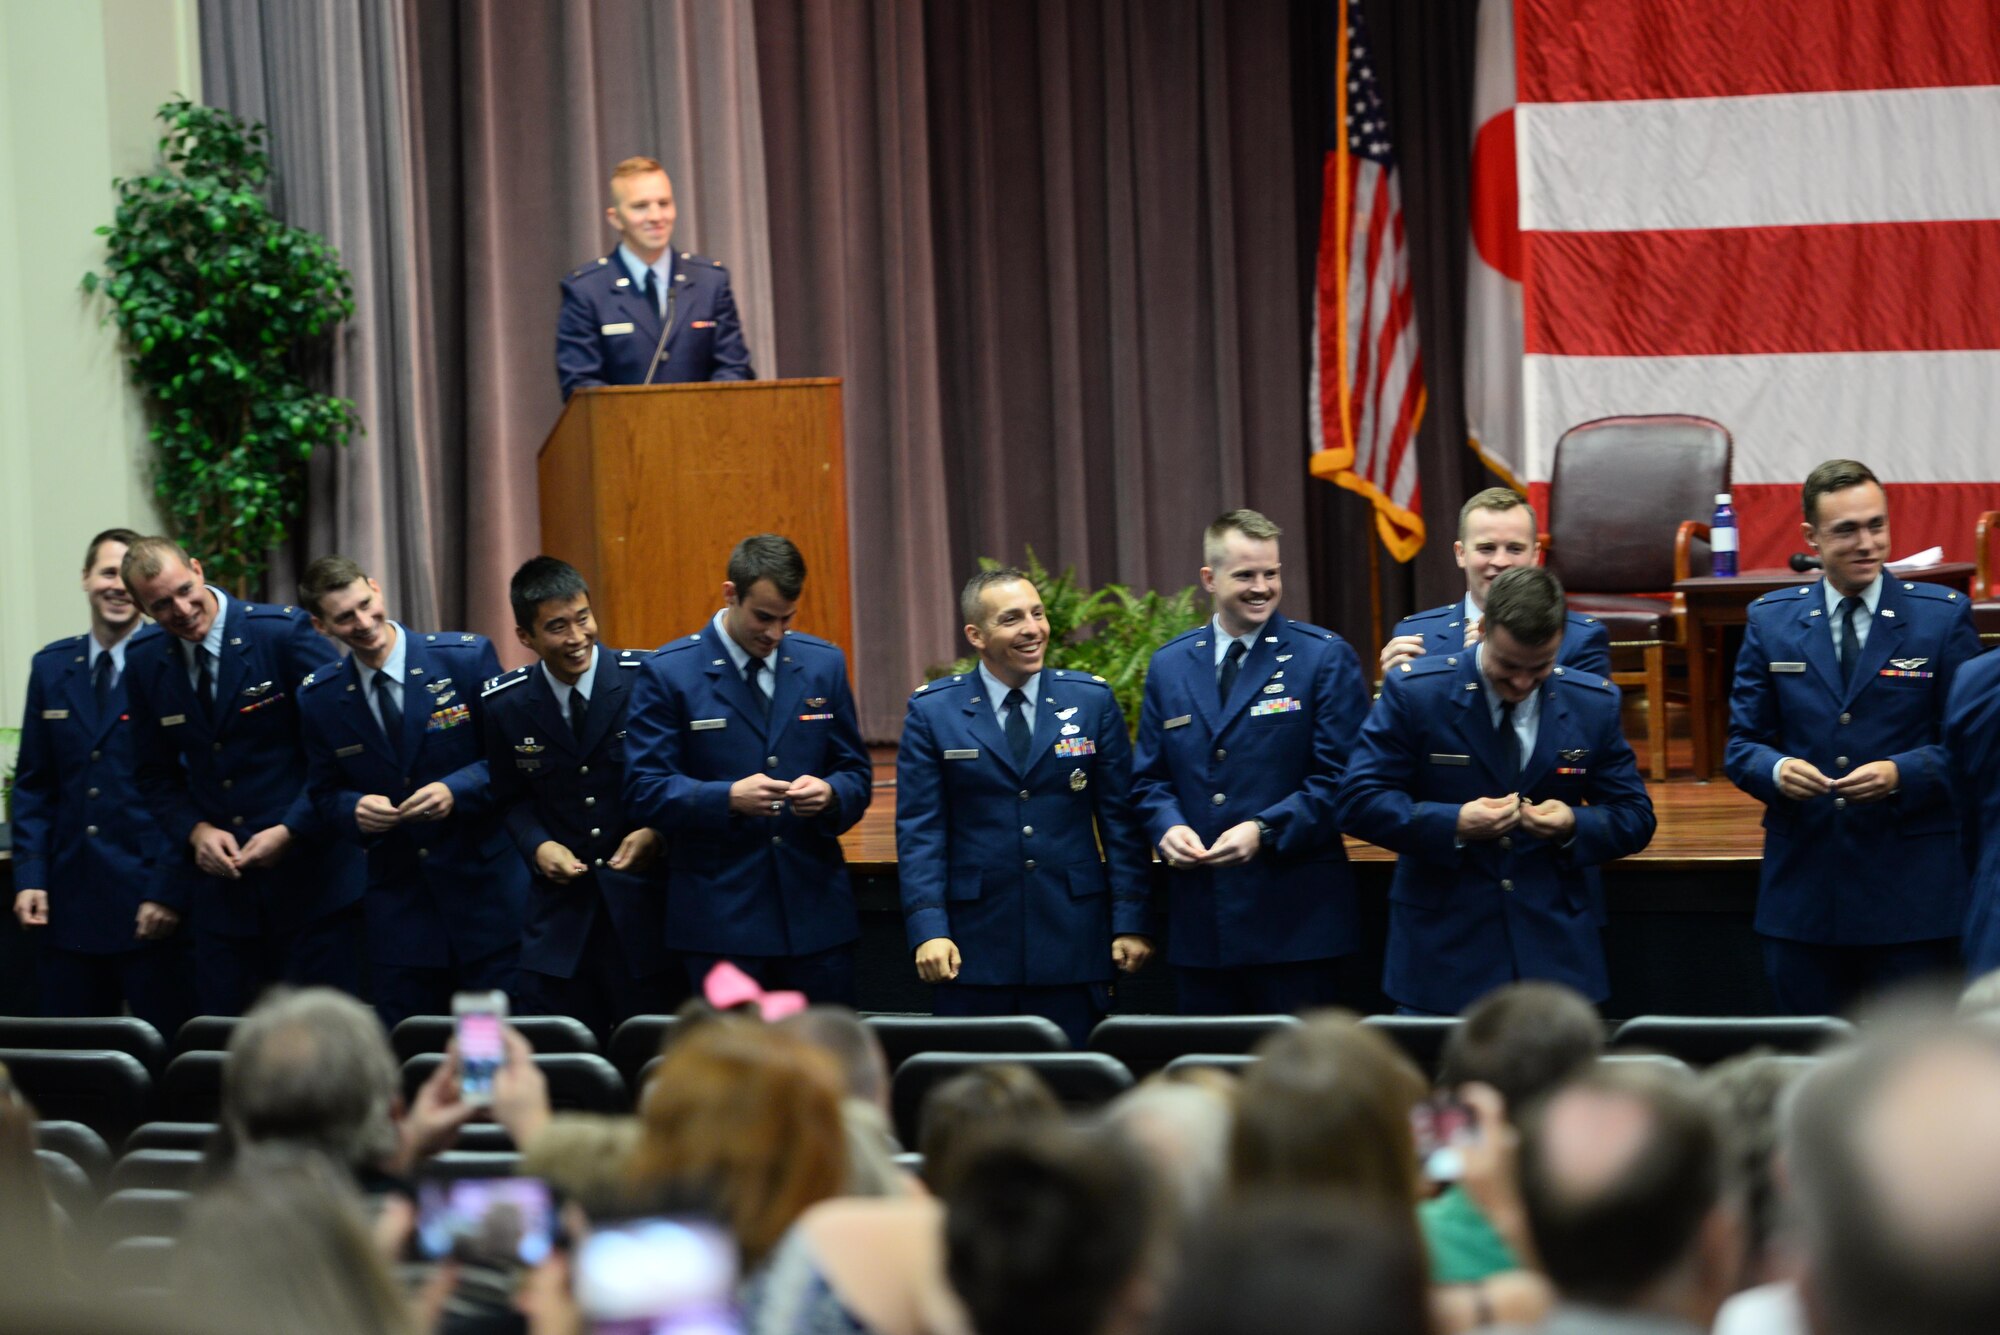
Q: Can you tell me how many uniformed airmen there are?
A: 12